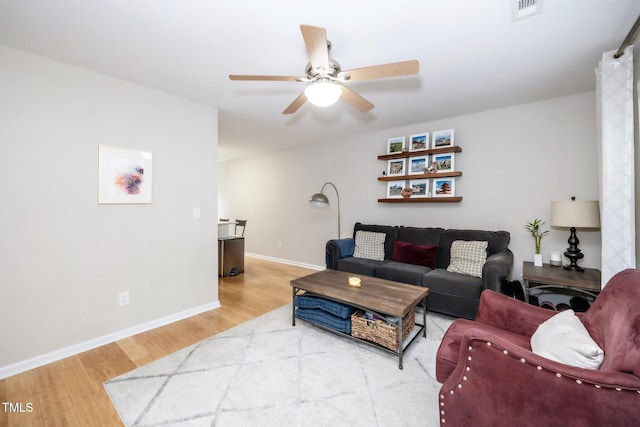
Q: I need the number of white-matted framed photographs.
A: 9